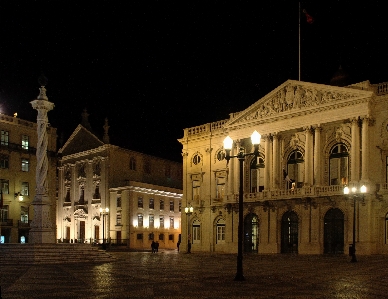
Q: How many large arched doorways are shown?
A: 3